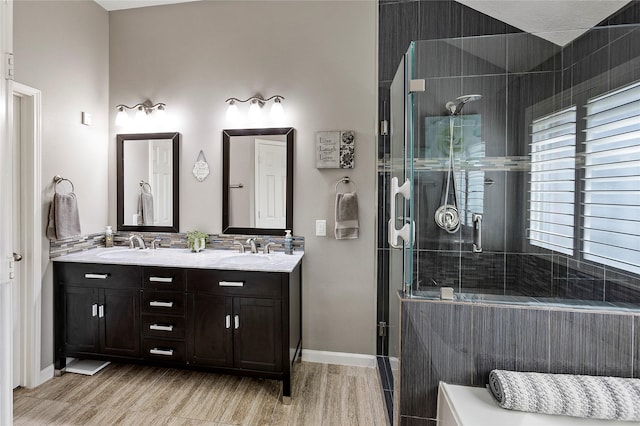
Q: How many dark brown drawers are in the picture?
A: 6